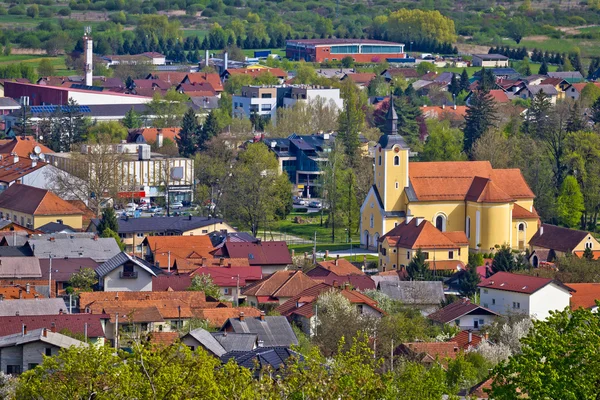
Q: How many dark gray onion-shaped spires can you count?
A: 1